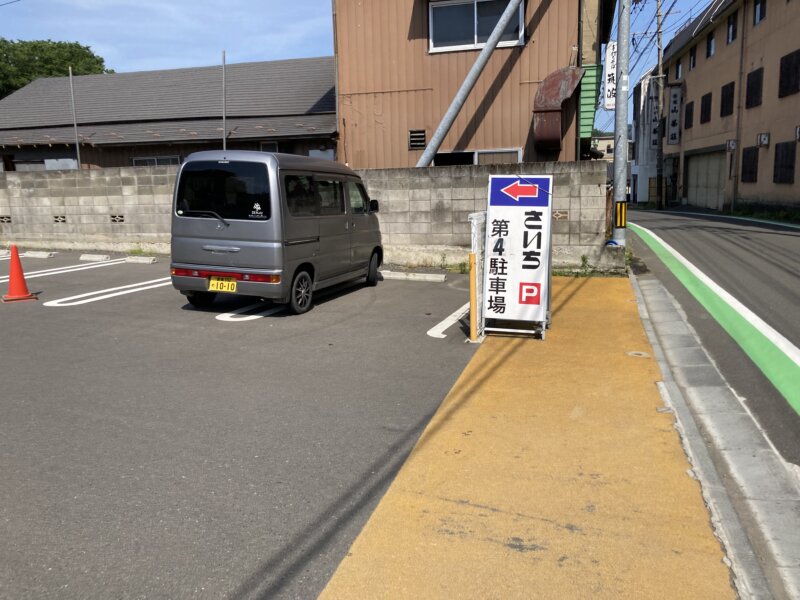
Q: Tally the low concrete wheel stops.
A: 5